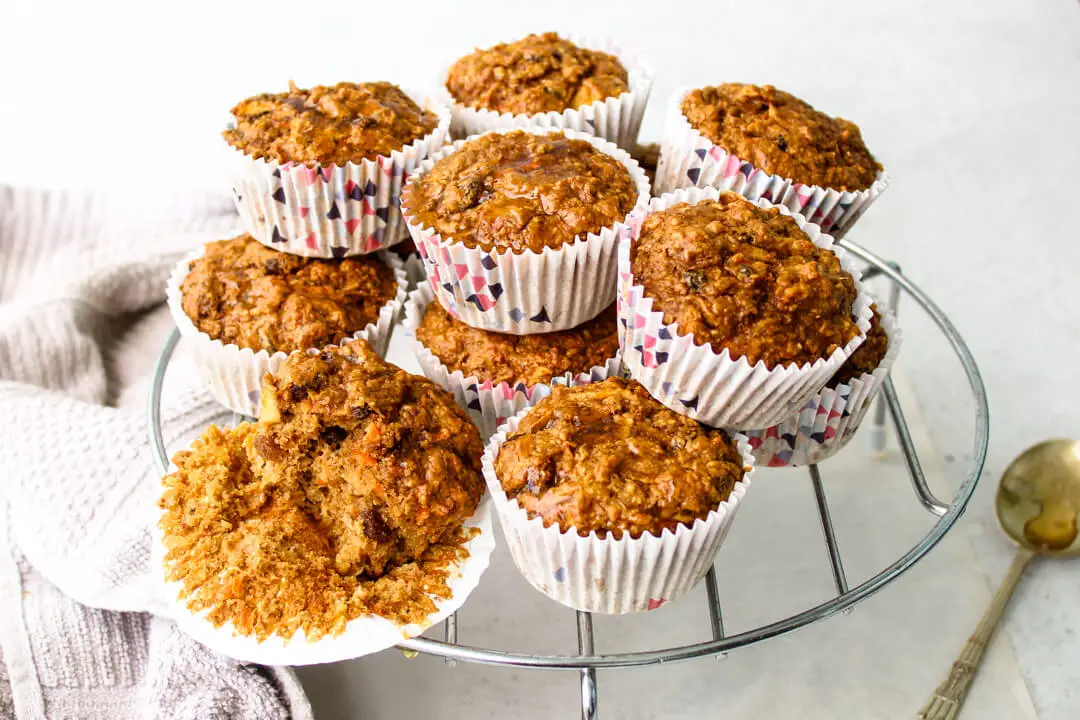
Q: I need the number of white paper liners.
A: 10